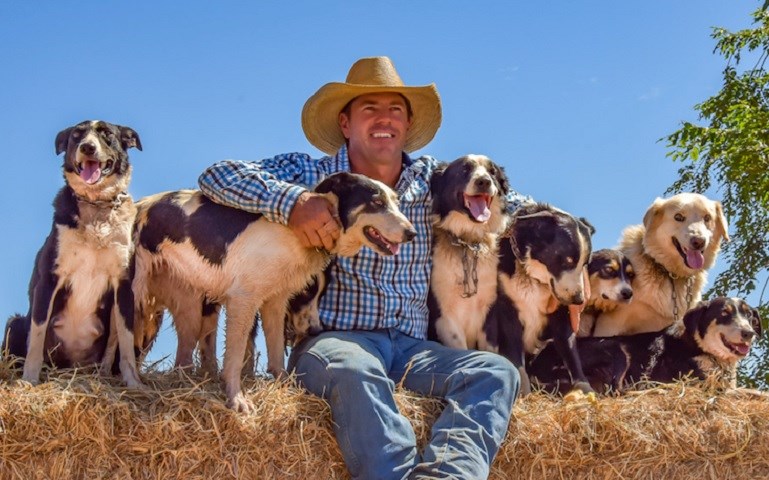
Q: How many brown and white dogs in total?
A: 1